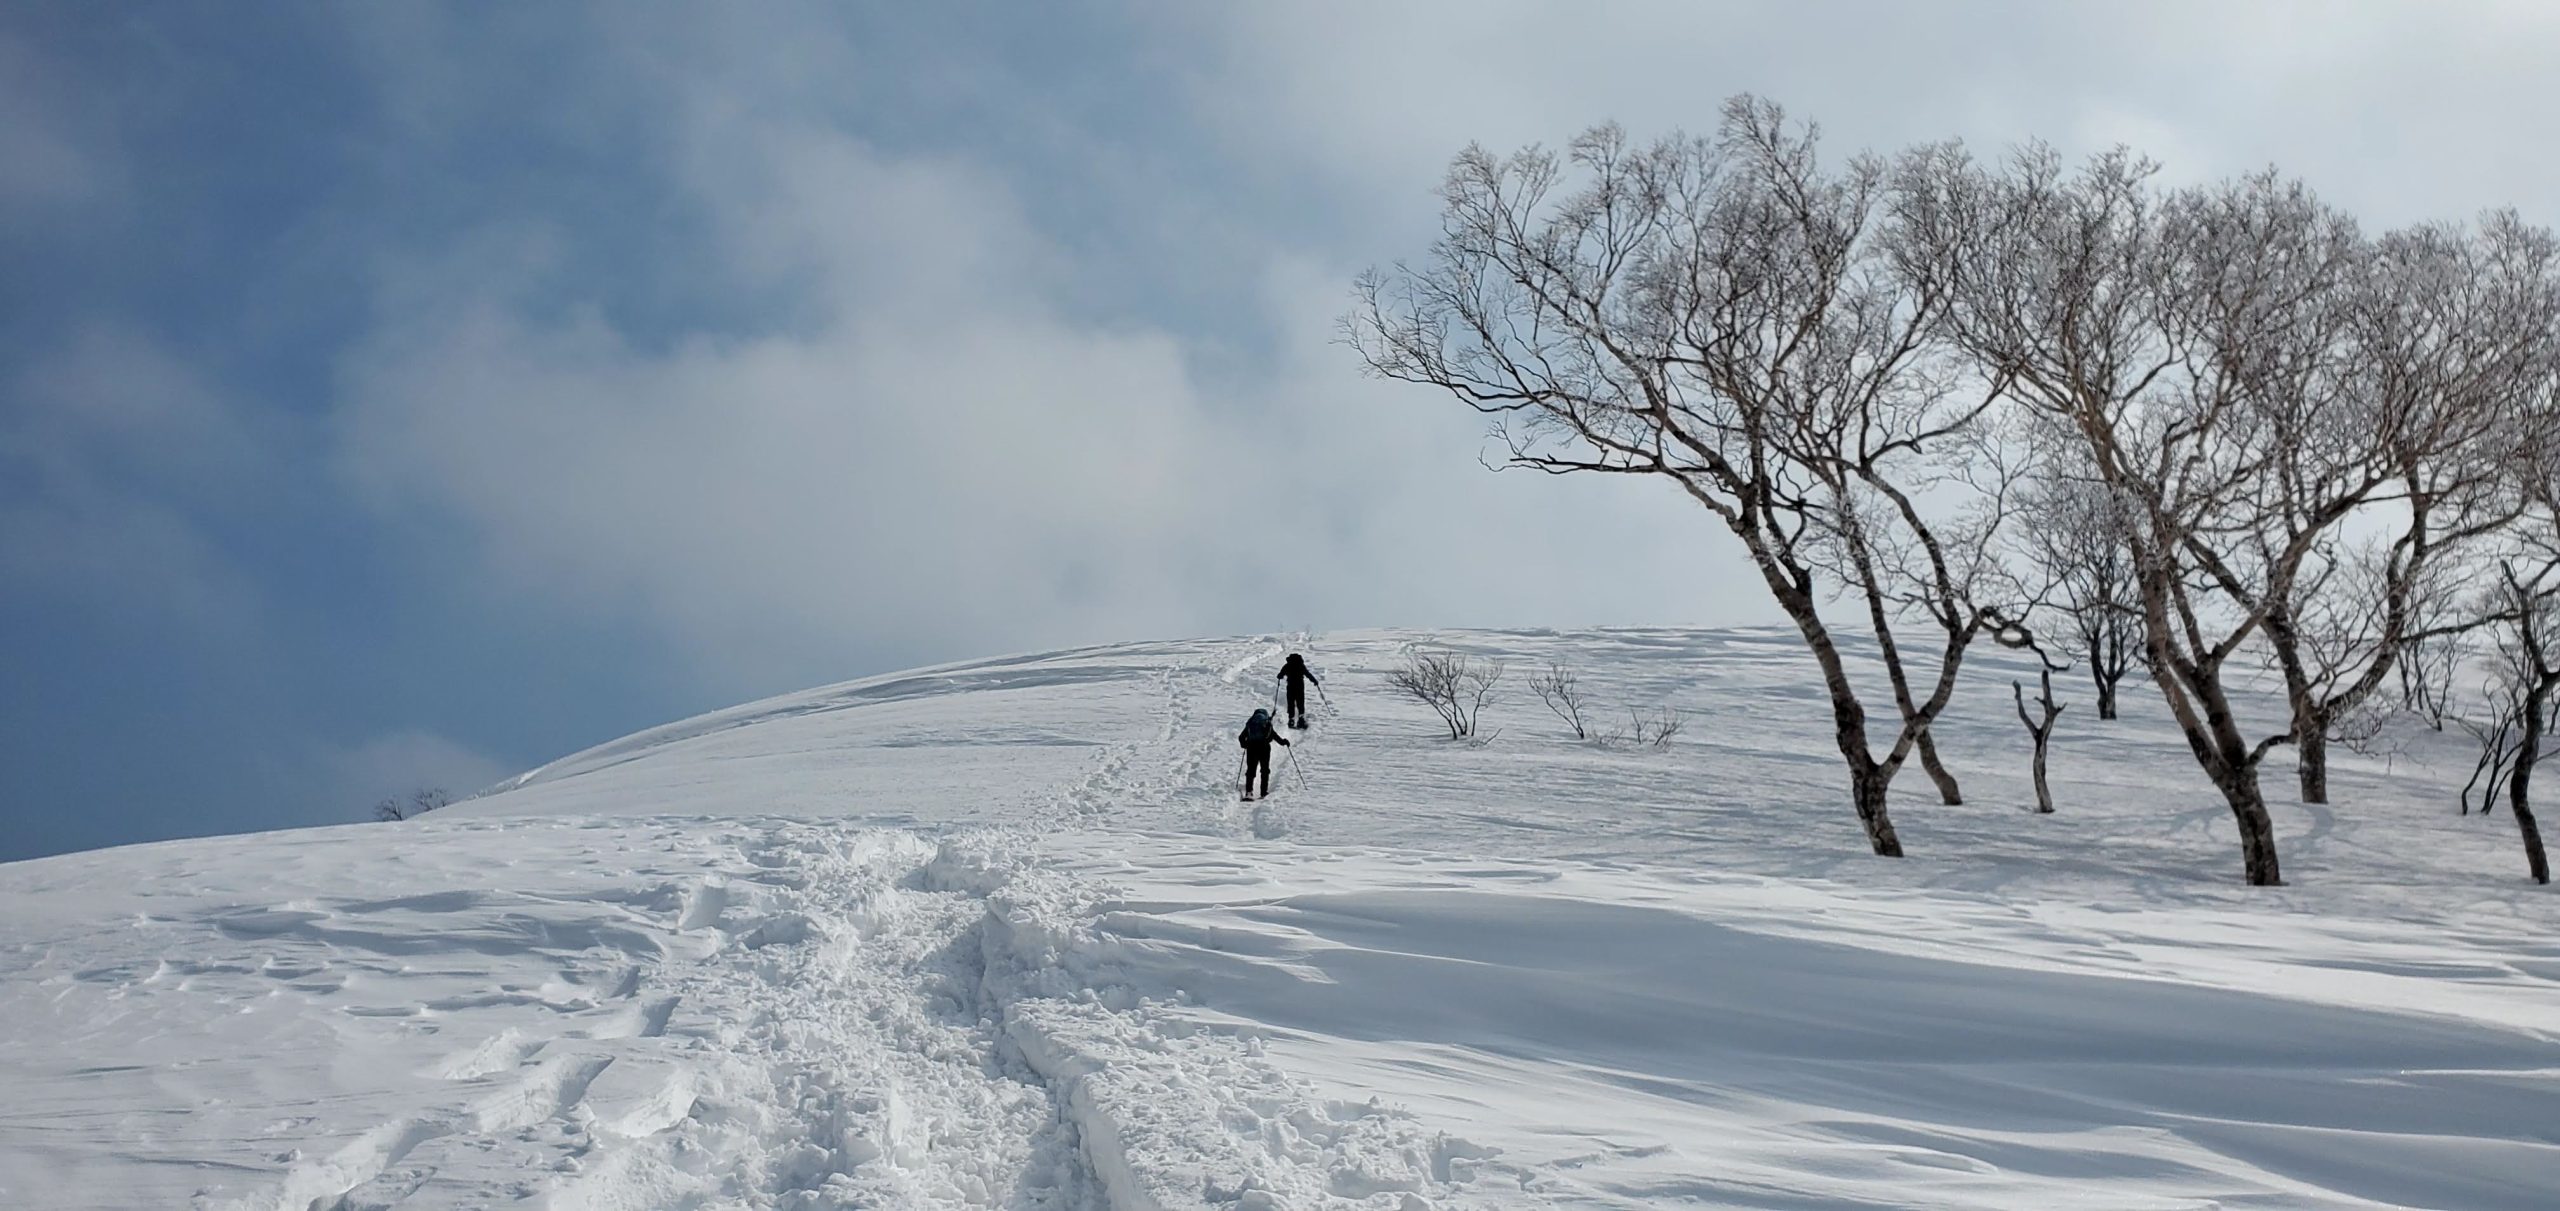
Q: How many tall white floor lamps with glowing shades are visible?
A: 0